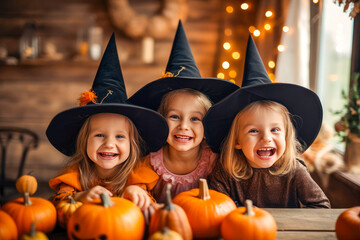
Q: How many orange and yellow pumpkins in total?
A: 11